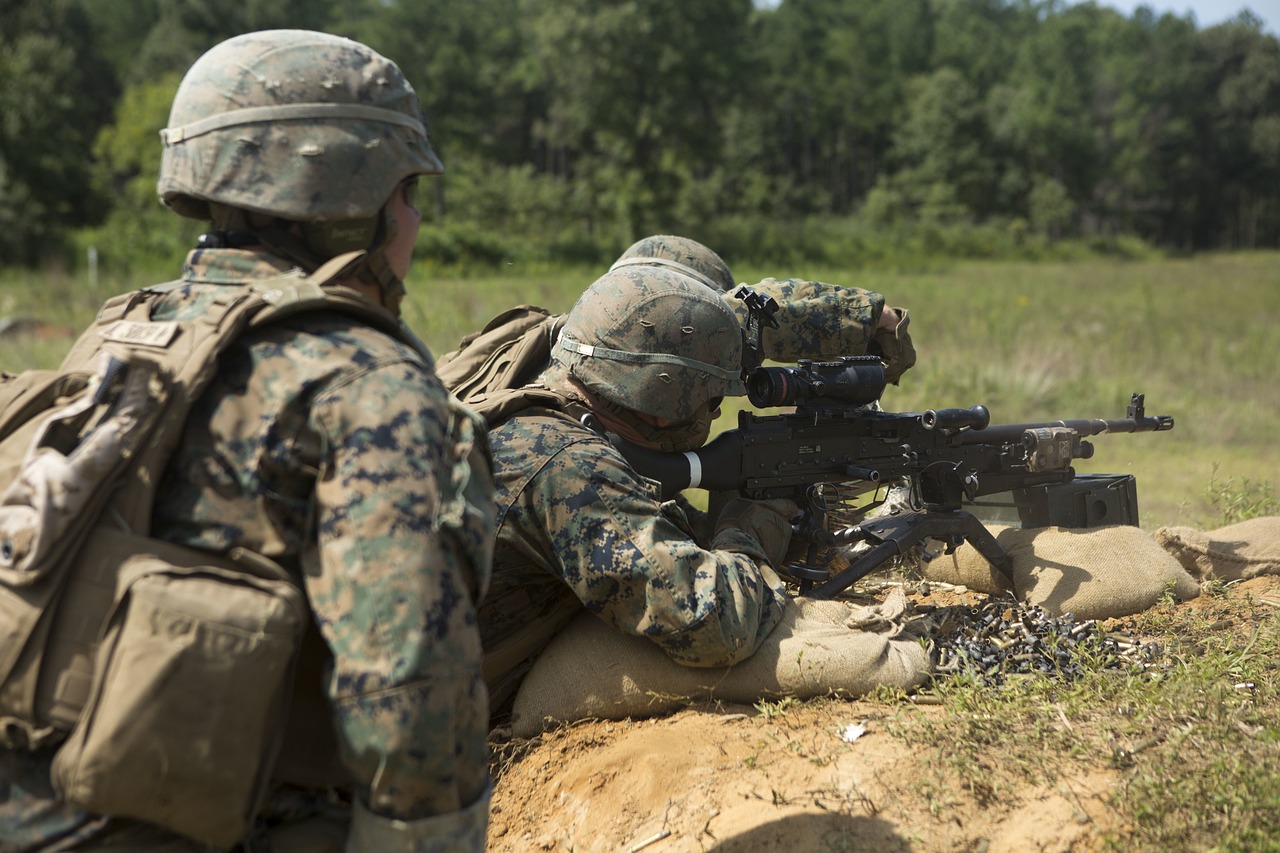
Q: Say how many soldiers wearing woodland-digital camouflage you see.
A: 3